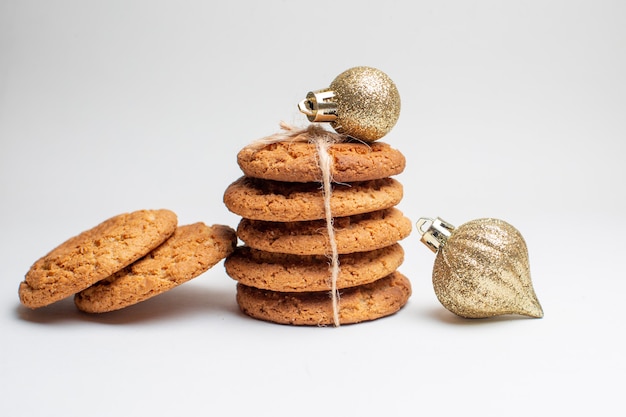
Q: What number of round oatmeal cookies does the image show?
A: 7